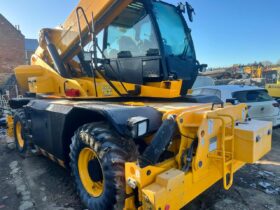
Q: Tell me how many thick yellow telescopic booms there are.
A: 1